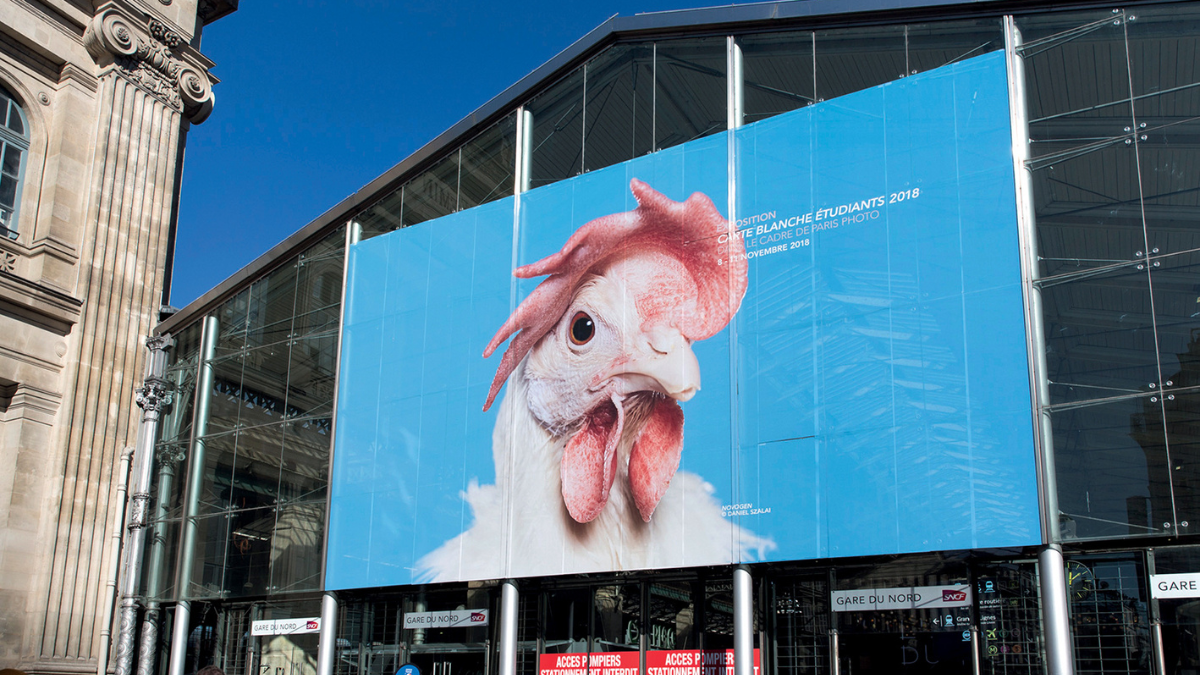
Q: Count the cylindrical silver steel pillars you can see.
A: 5